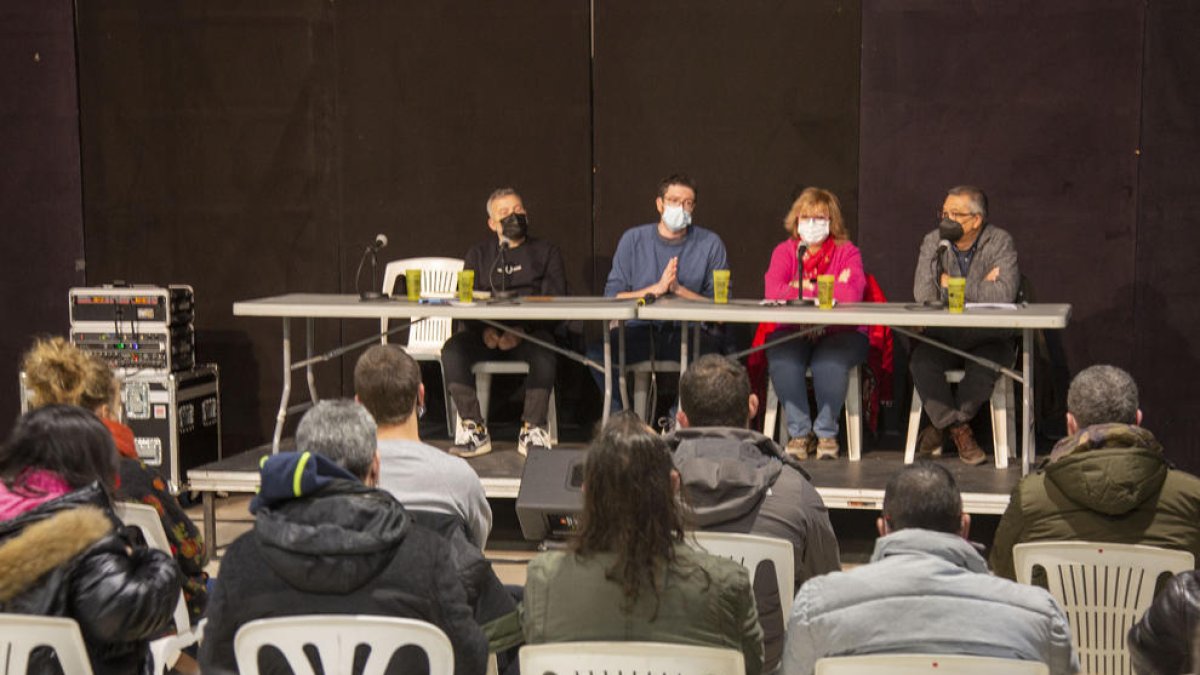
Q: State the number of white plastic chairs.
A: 12